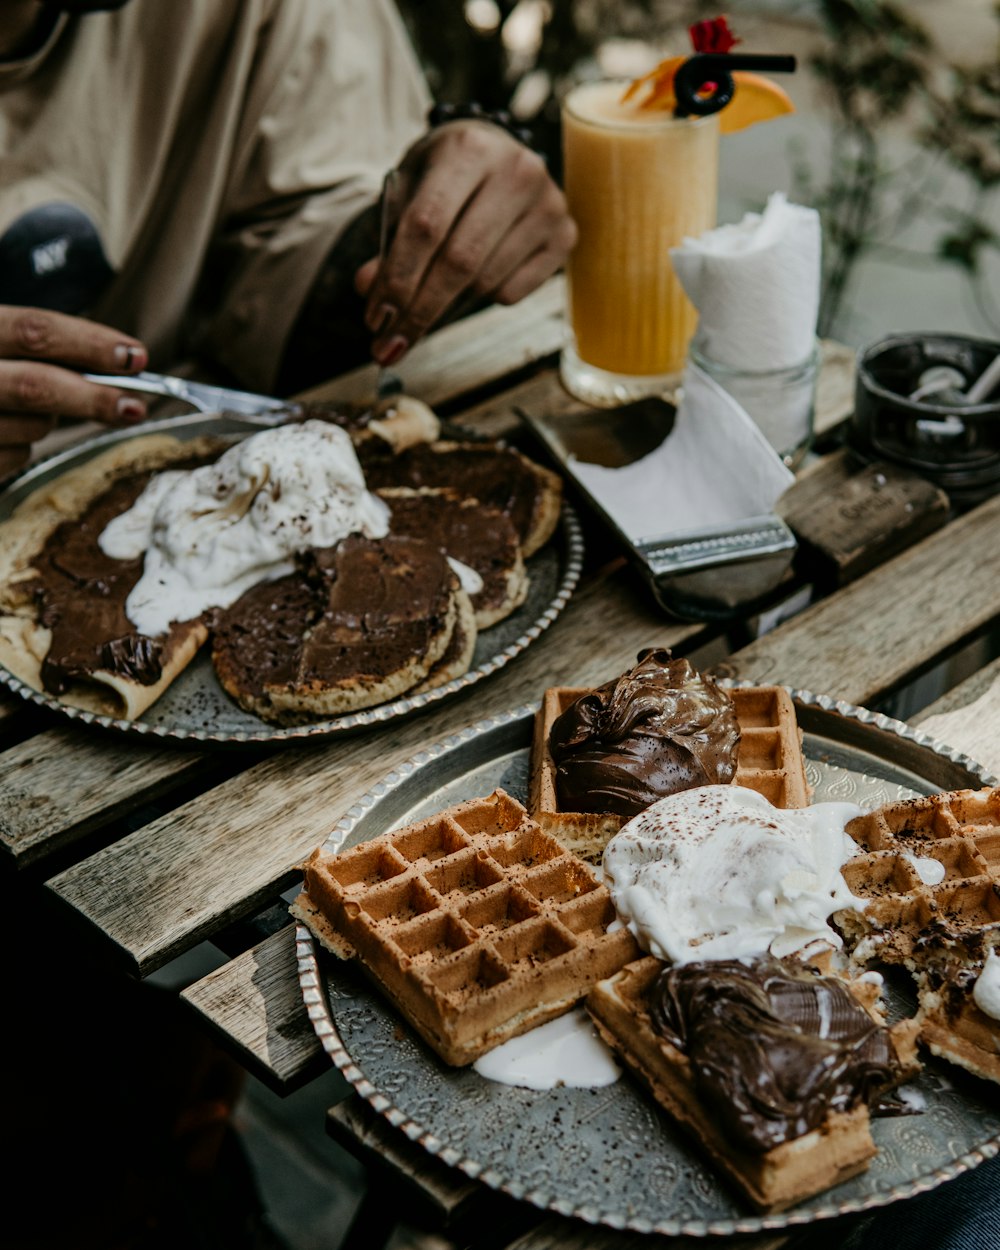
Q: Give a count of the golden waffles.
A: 4